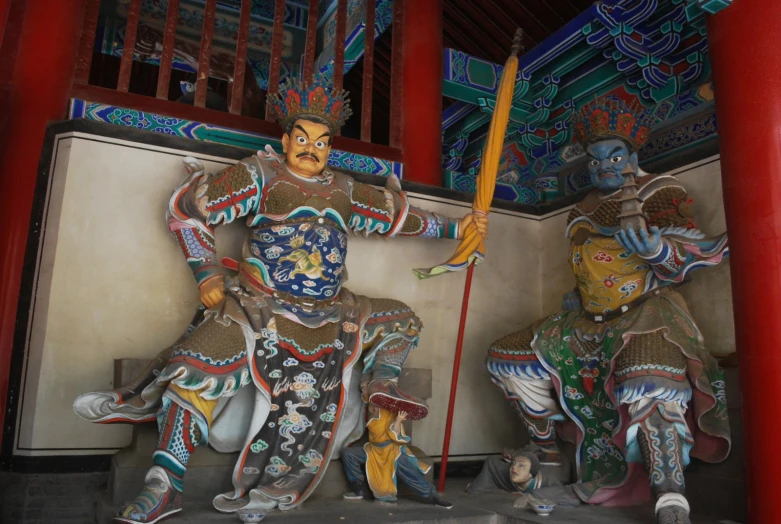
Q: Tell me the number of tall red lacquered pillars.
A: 3